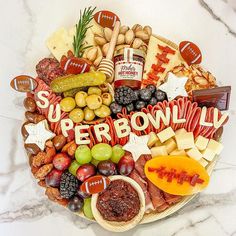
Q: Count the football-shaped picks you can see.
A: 5